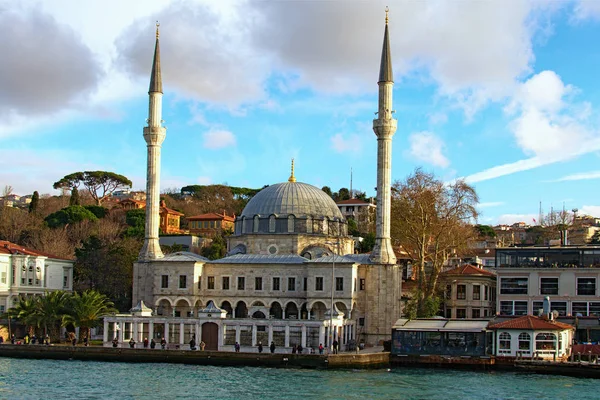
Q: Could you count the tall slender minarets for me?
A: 2